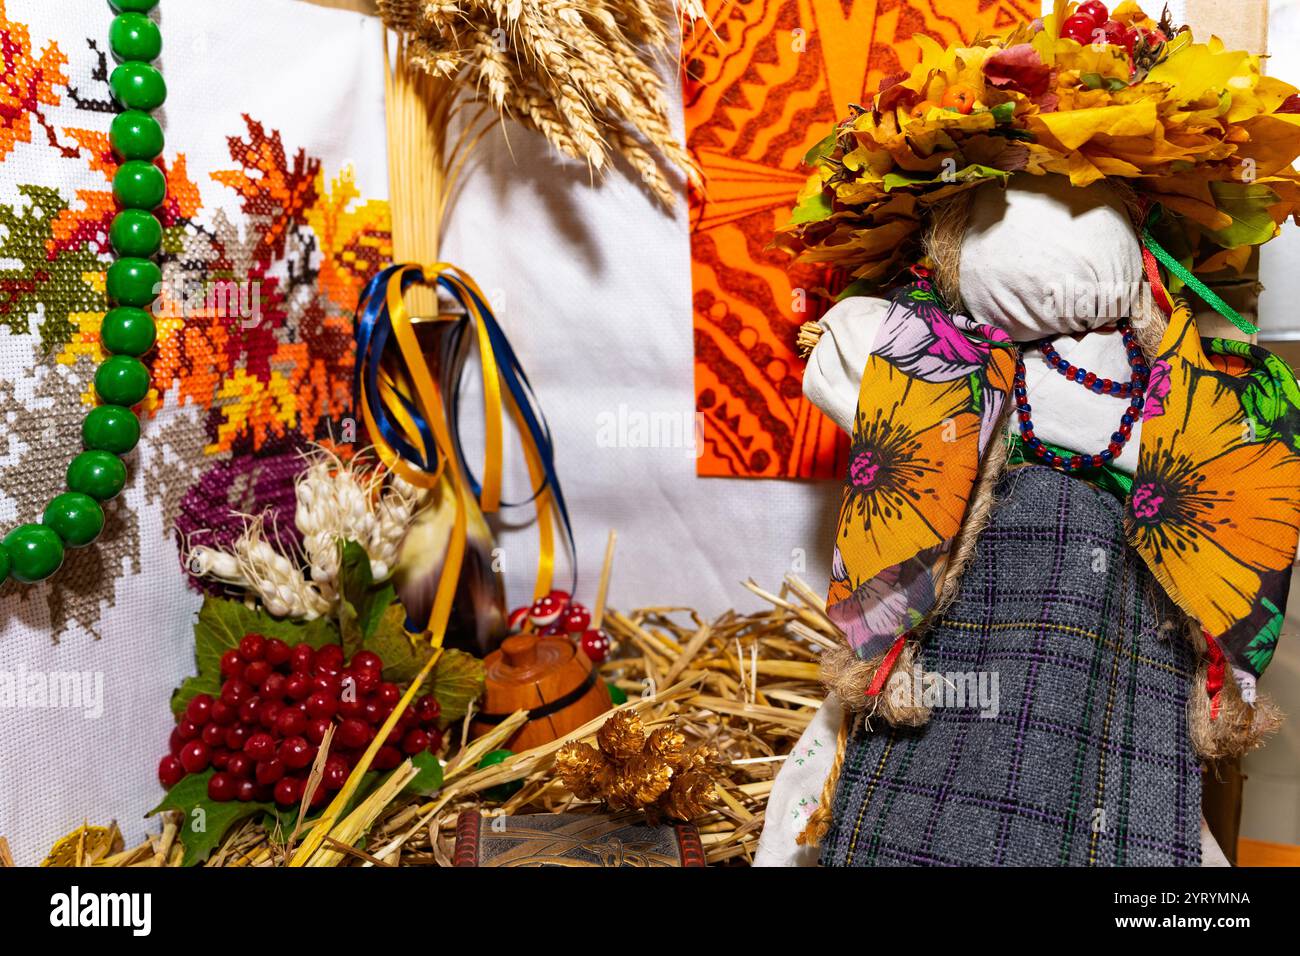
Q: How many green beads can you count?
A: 14